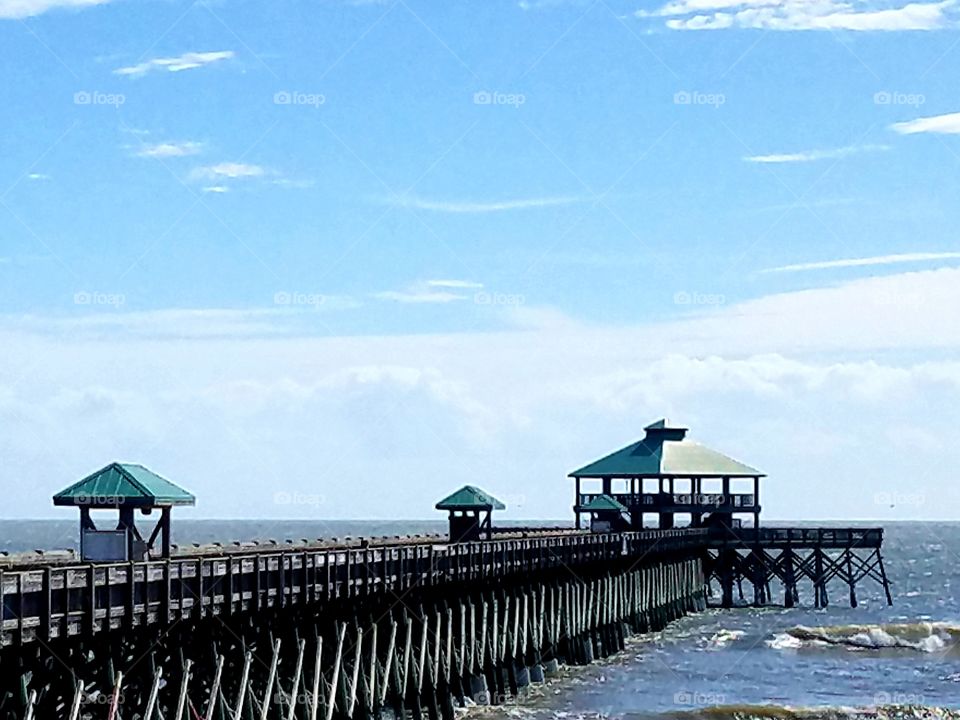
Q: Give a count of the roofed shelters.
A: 4